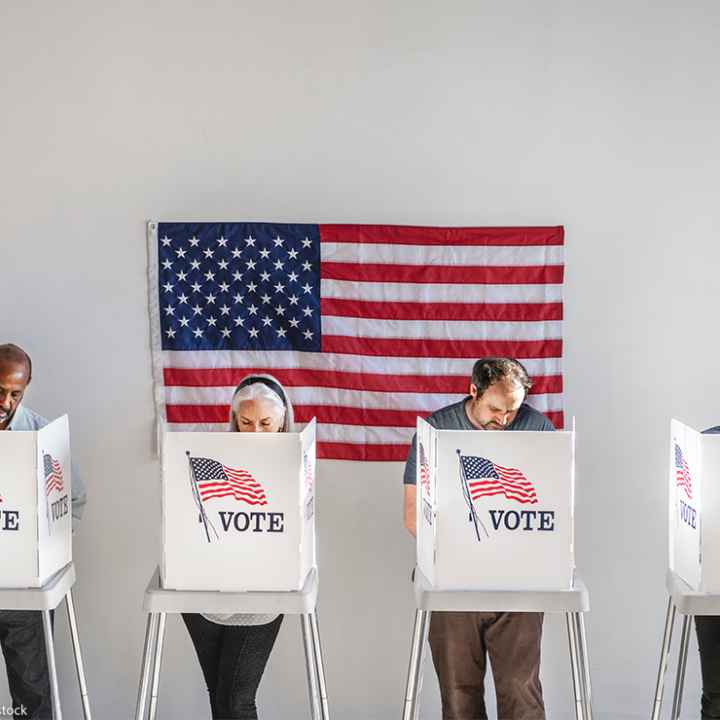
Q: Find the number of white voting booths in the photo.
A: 4